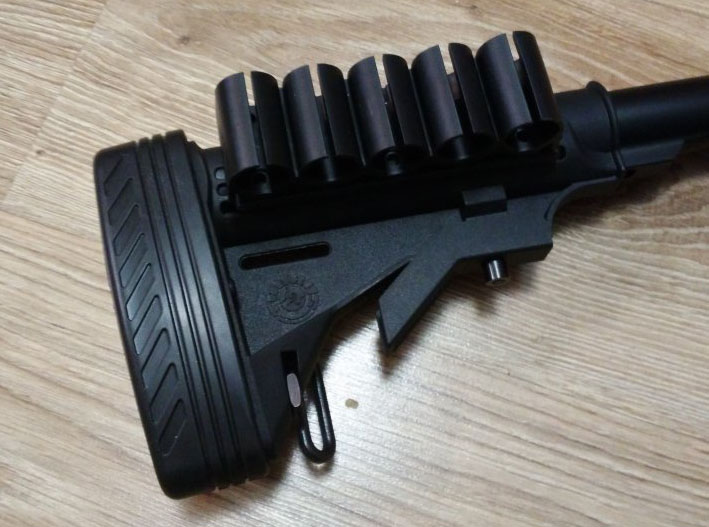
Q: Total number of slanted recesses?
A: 9